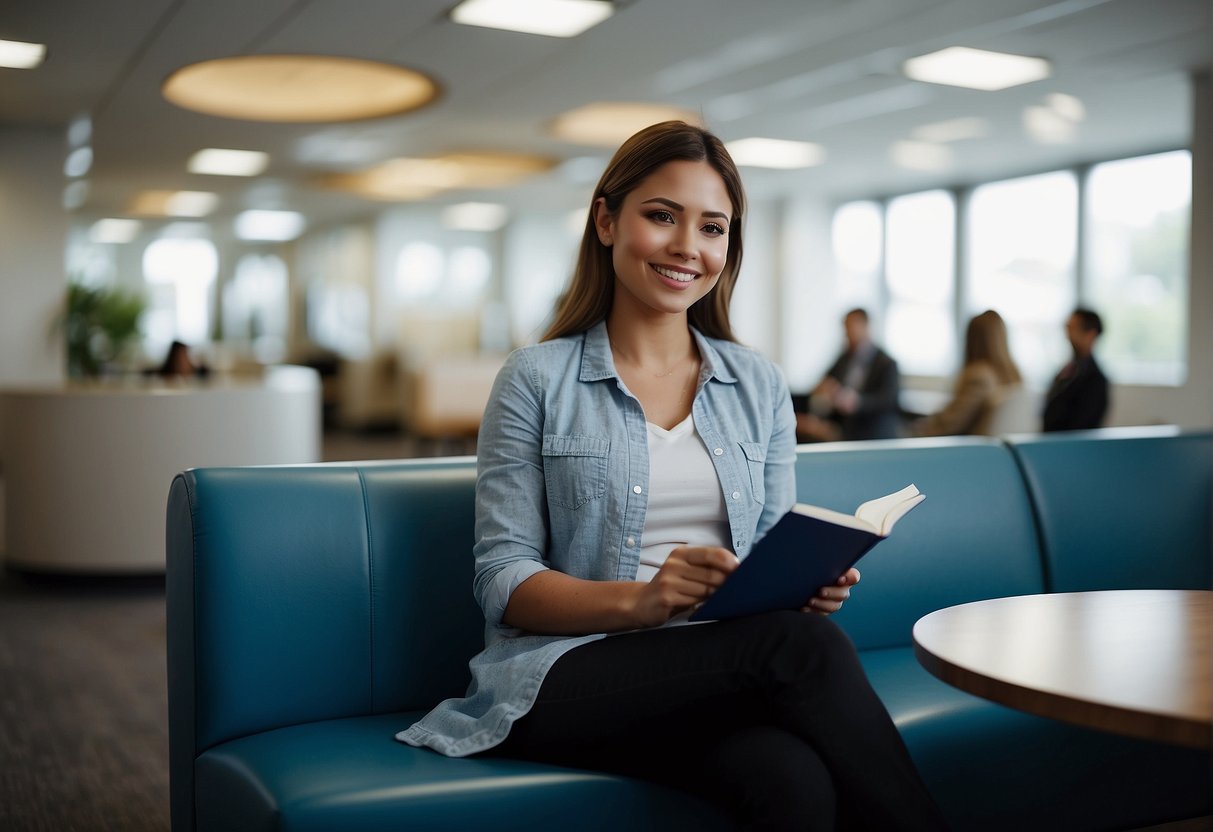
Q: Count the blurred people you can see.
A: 4